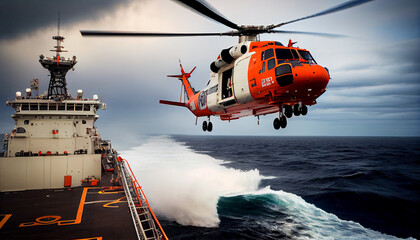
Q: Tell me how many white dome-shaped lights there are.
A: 4